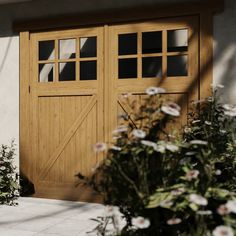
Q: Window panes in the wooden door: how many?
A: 12